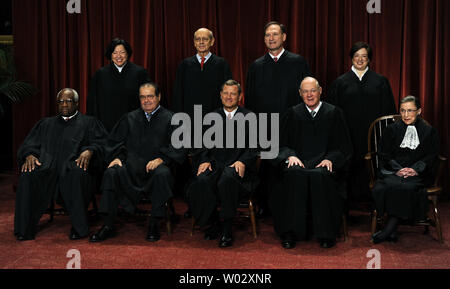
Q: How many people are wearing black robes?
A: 9